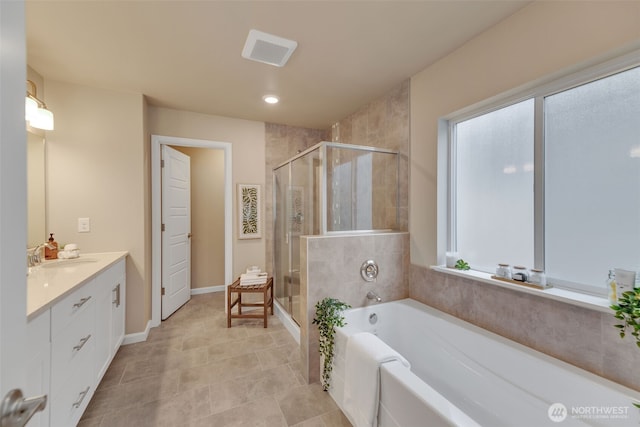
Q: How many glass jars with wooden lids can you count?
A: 3